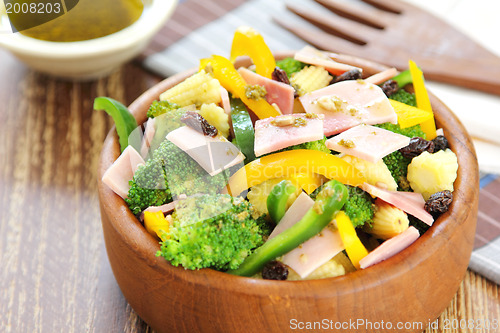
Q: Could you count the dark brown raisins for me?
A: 8